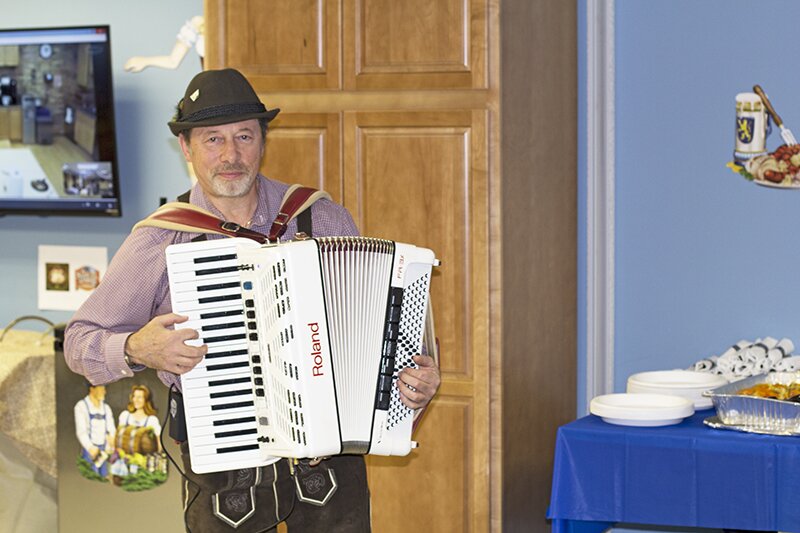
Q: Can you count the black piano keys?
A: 15